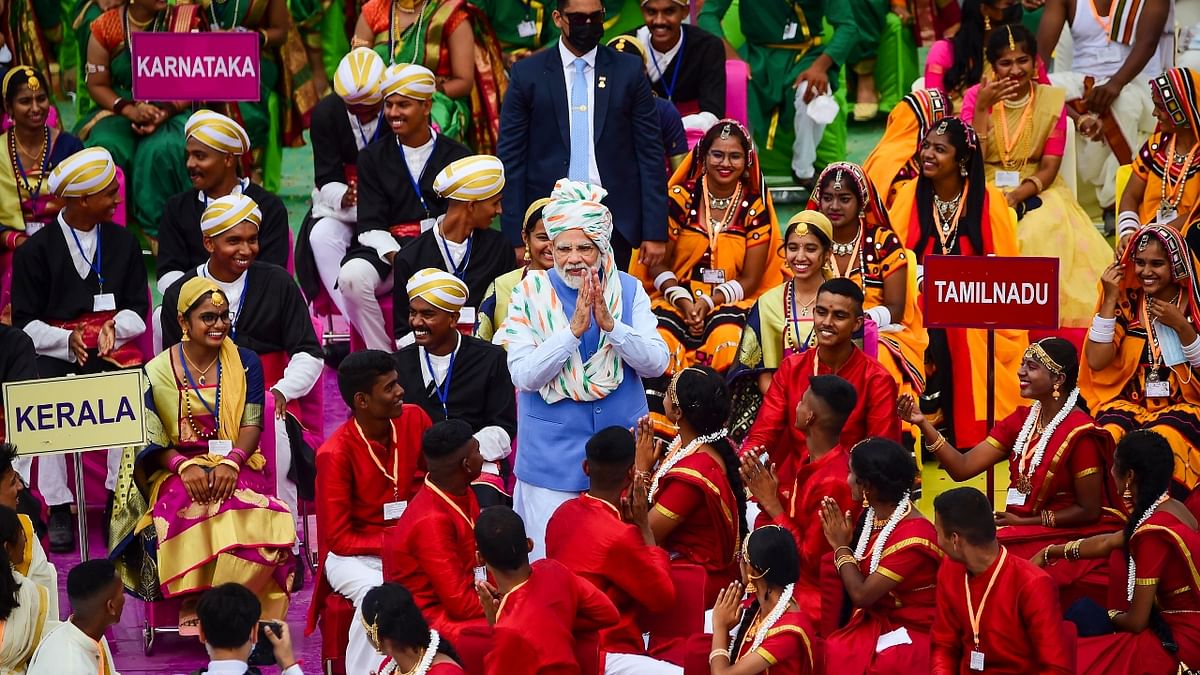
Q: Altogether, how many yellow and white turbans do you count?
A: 7